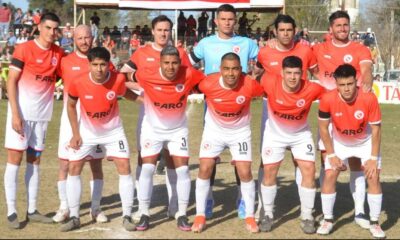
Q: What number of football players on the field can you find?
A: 11